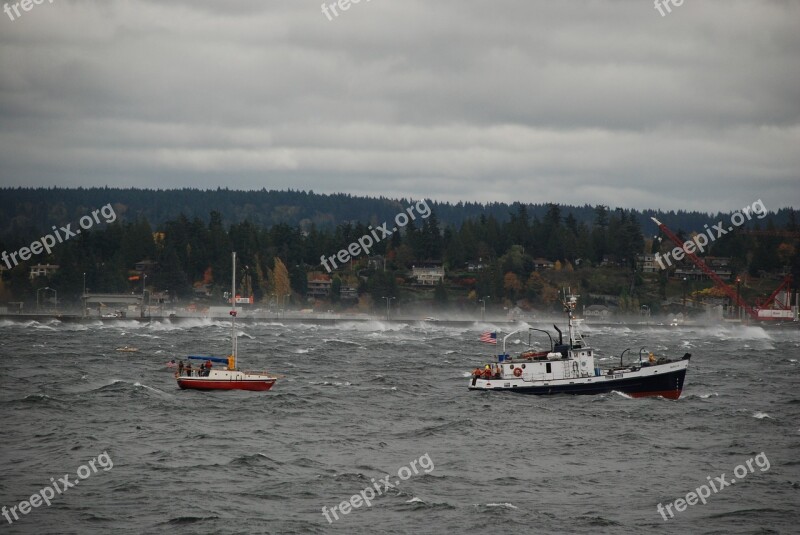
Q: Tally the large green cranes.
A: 0